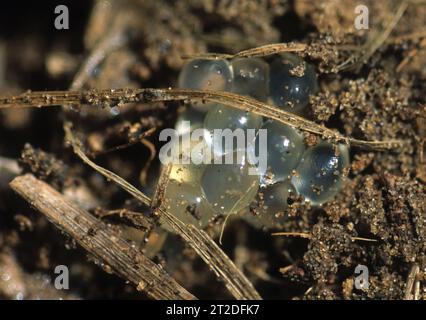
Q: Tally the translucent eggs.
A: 11